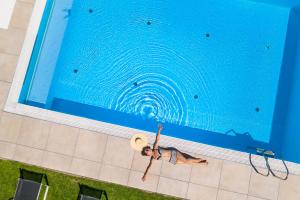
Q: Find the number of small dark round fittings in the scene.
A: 8